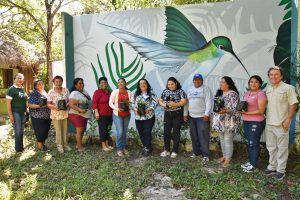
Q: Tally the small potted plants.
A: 8